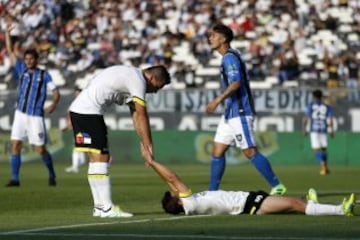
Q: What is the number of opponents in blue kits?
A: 3